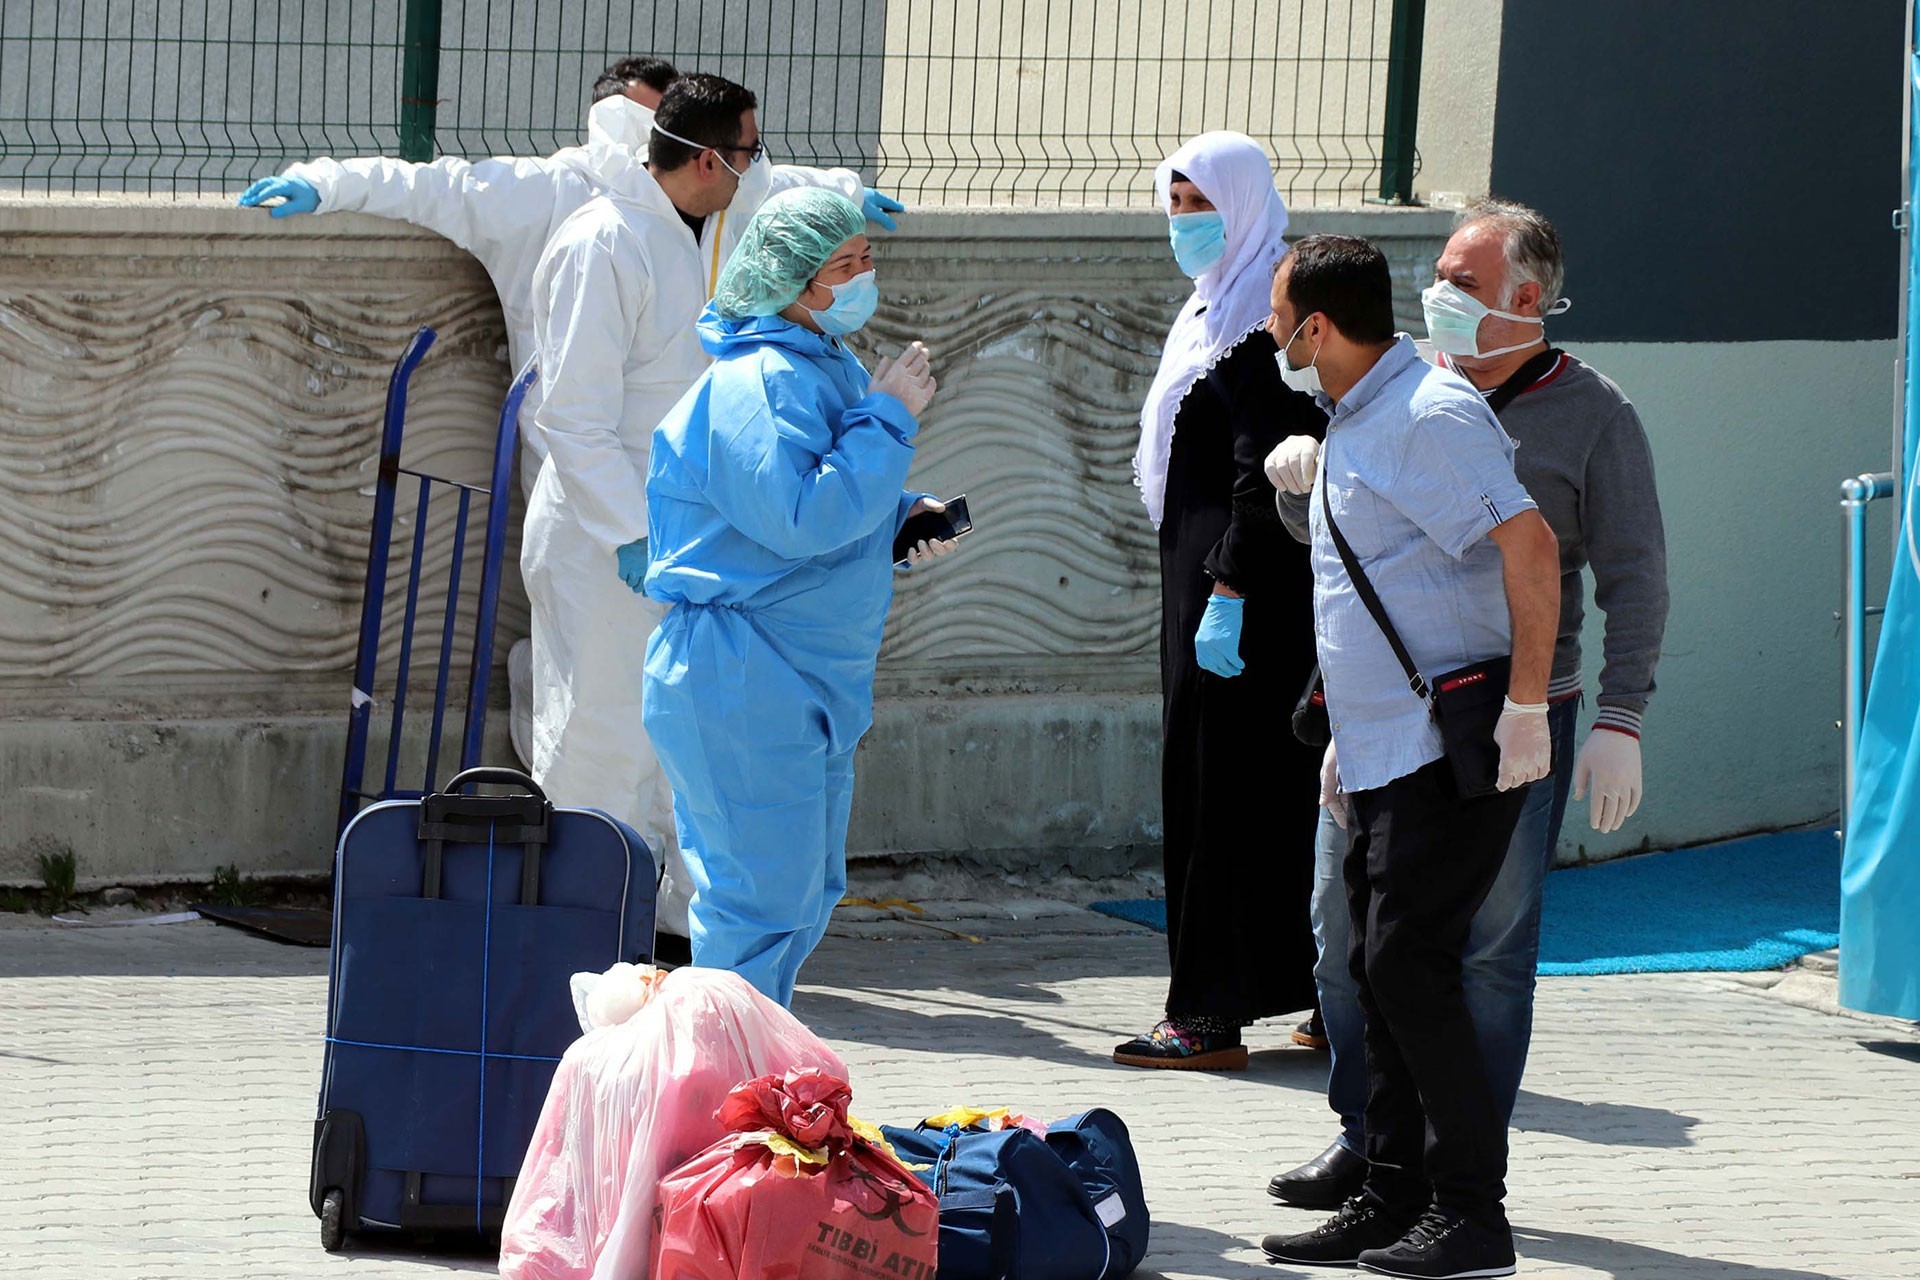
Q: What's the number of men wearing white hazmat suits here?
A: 2